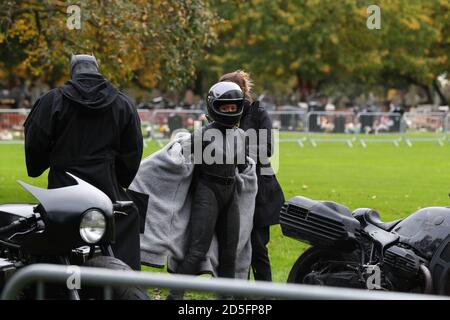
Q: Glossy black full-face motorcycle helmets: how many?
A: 1